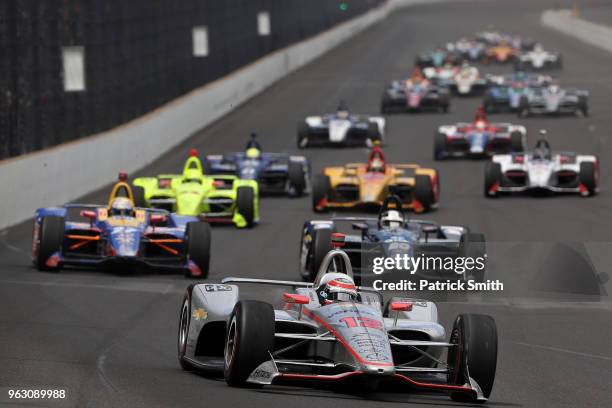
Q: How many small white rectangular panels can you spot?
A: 3